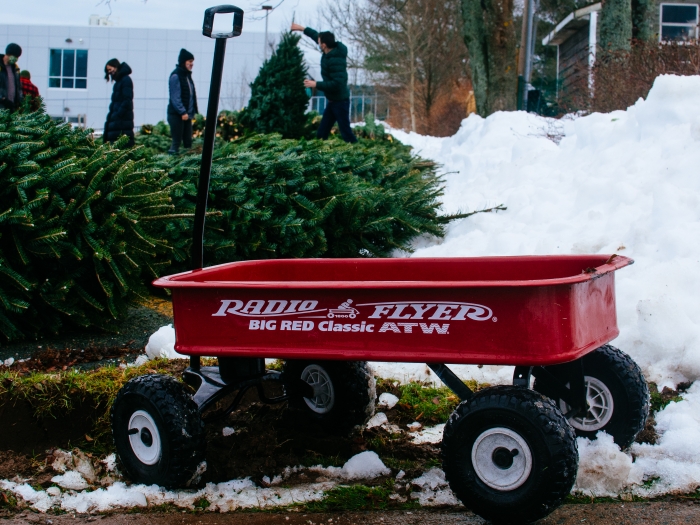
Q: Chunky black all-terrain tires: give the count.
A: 4